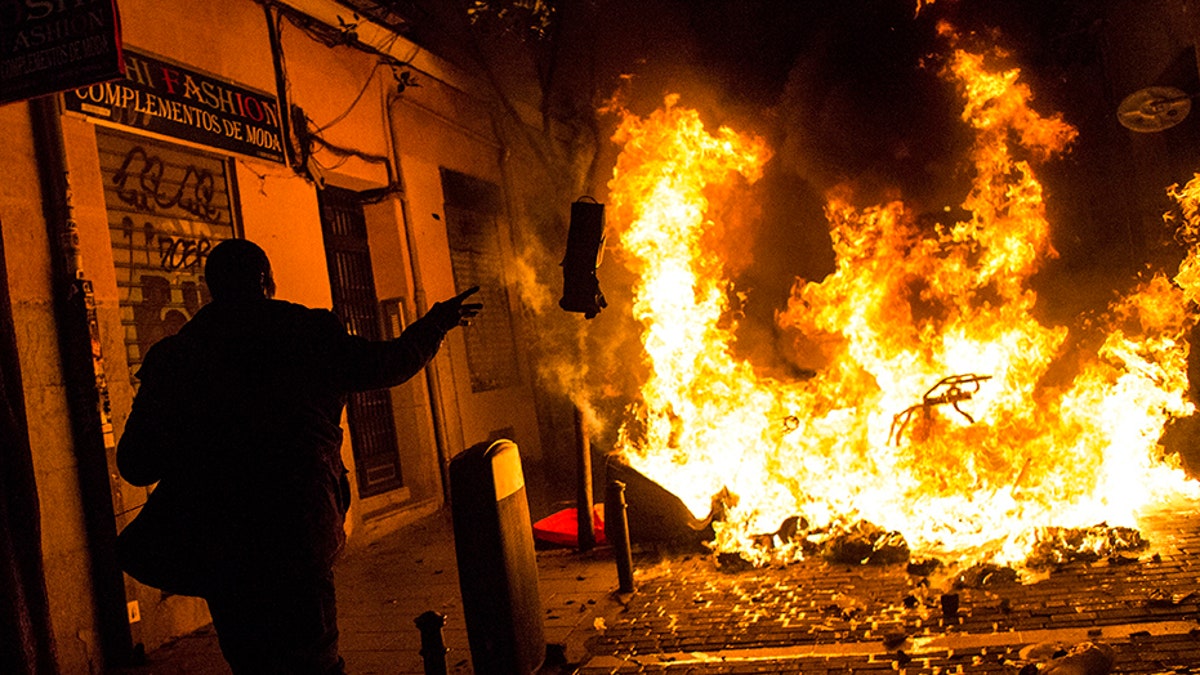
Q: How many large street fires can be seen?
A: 1